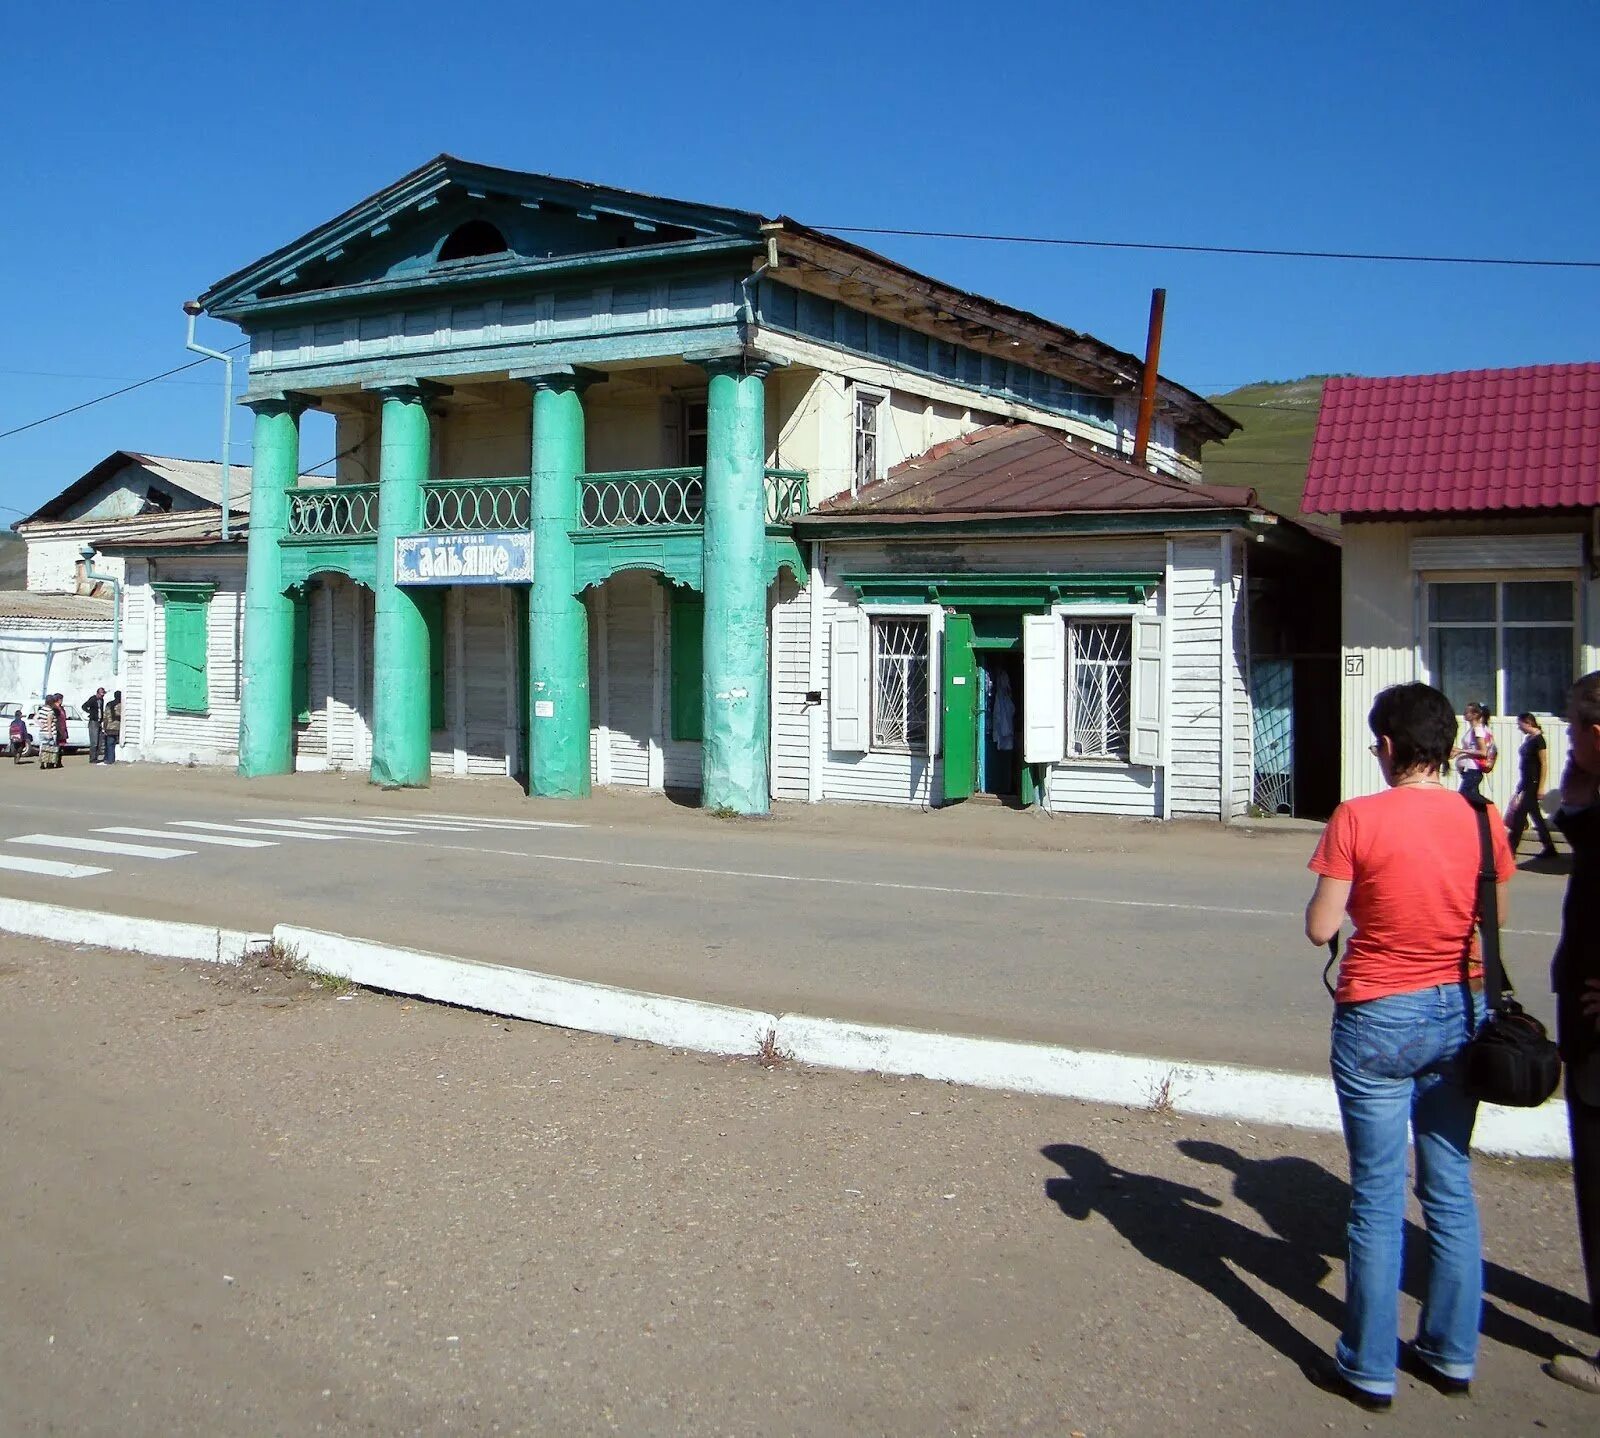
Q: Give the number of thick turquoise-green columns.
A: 4